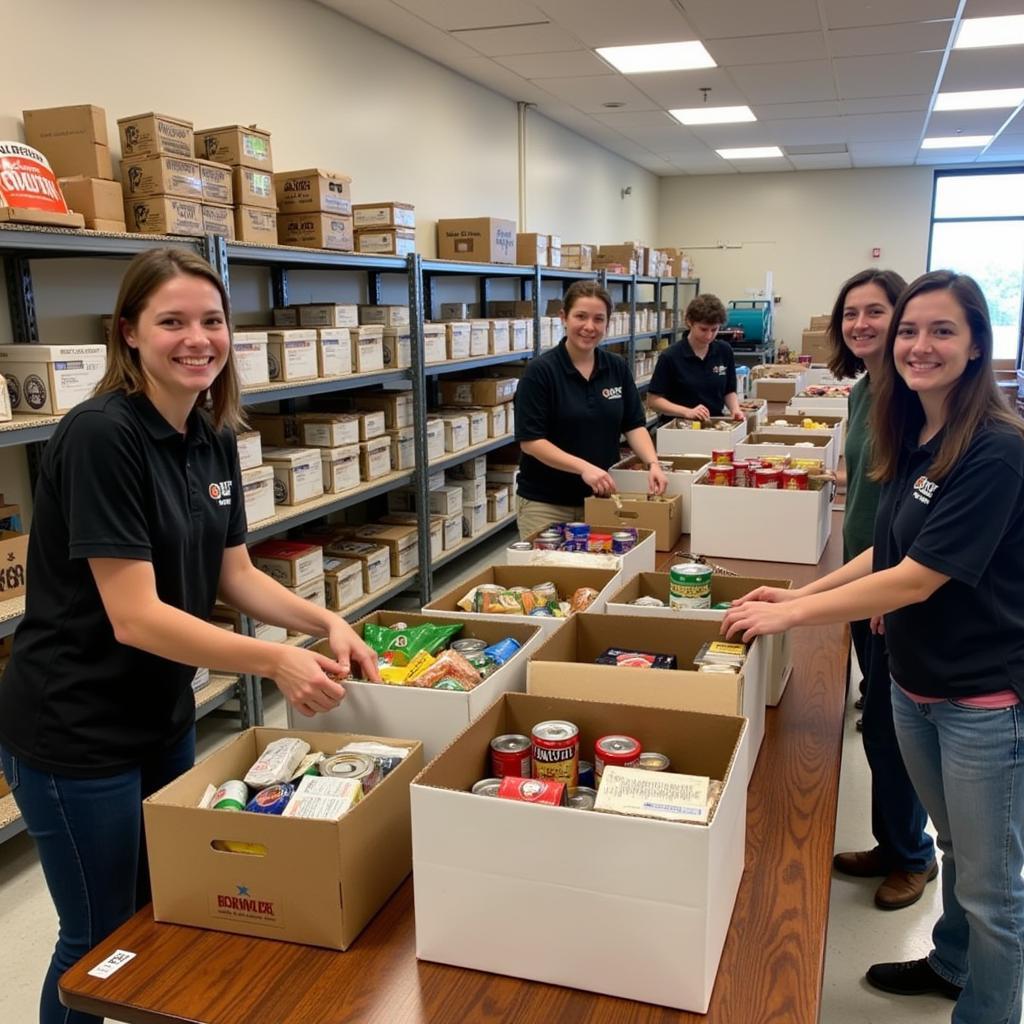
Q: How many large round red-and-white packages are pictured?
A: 1